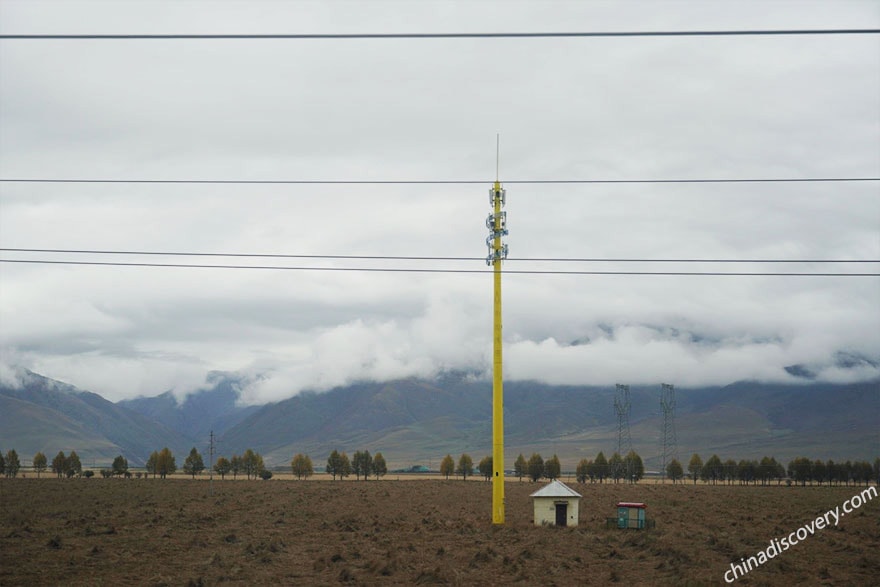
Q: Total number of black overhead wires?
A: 4